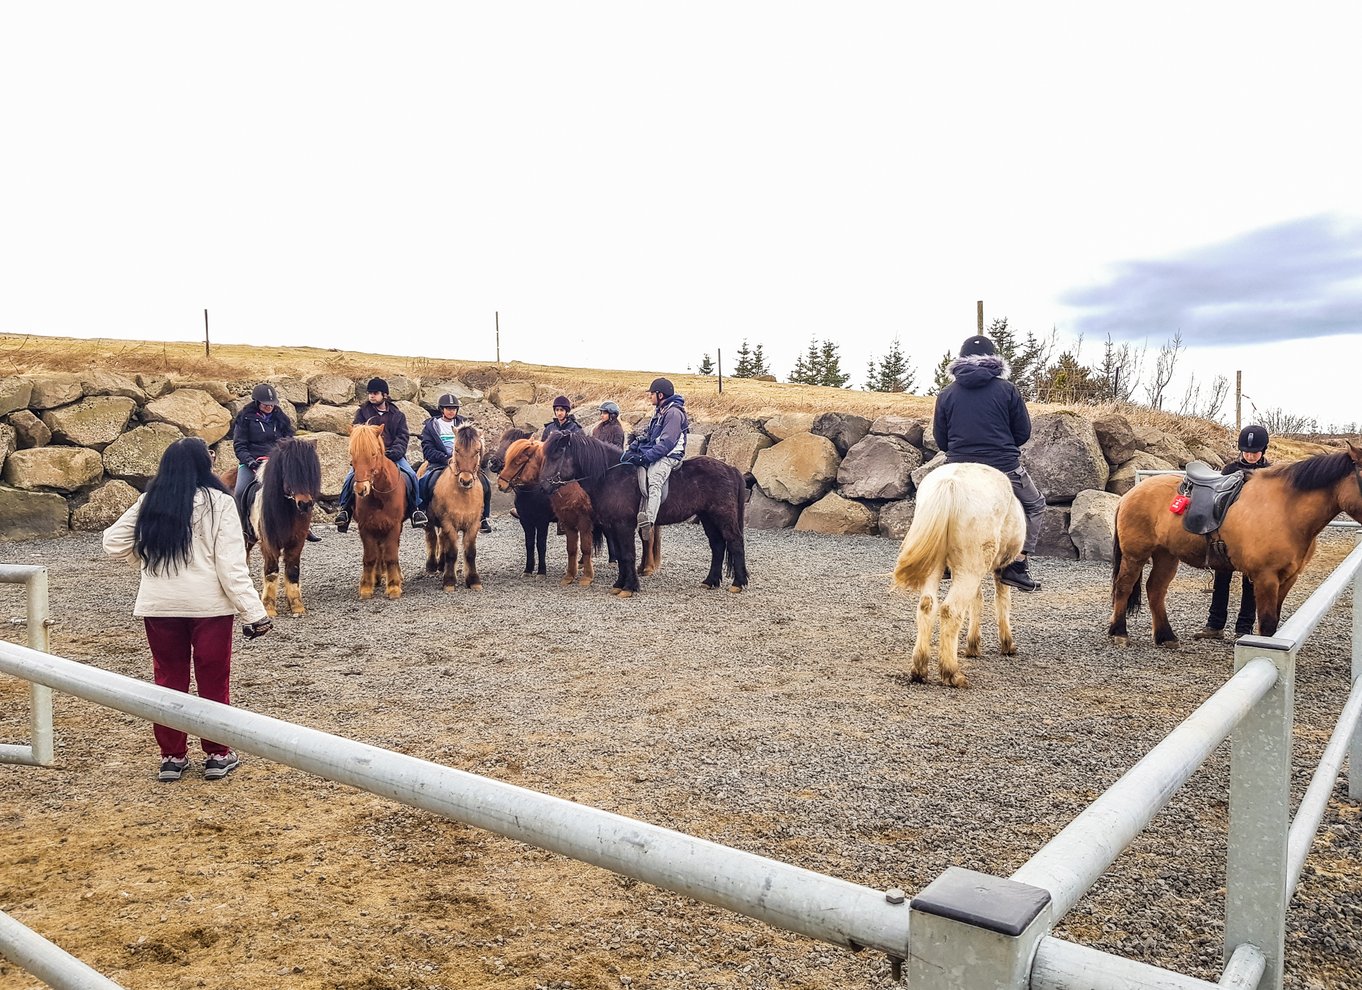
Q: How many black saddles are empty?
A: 1